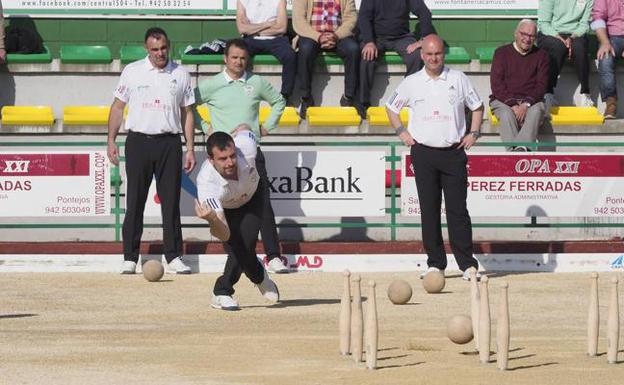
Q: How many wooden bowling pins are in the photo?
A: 8